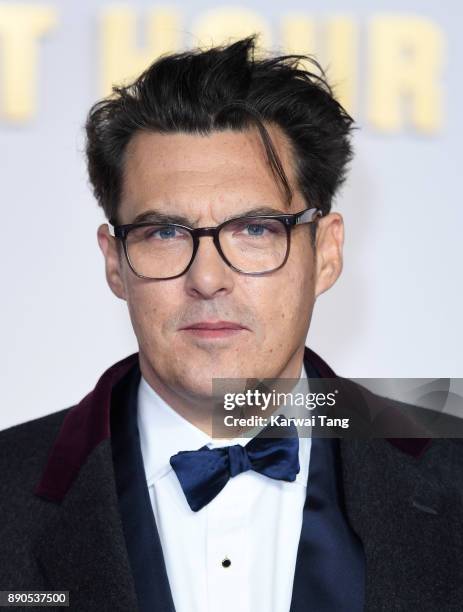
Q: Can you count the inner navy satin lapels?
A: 2